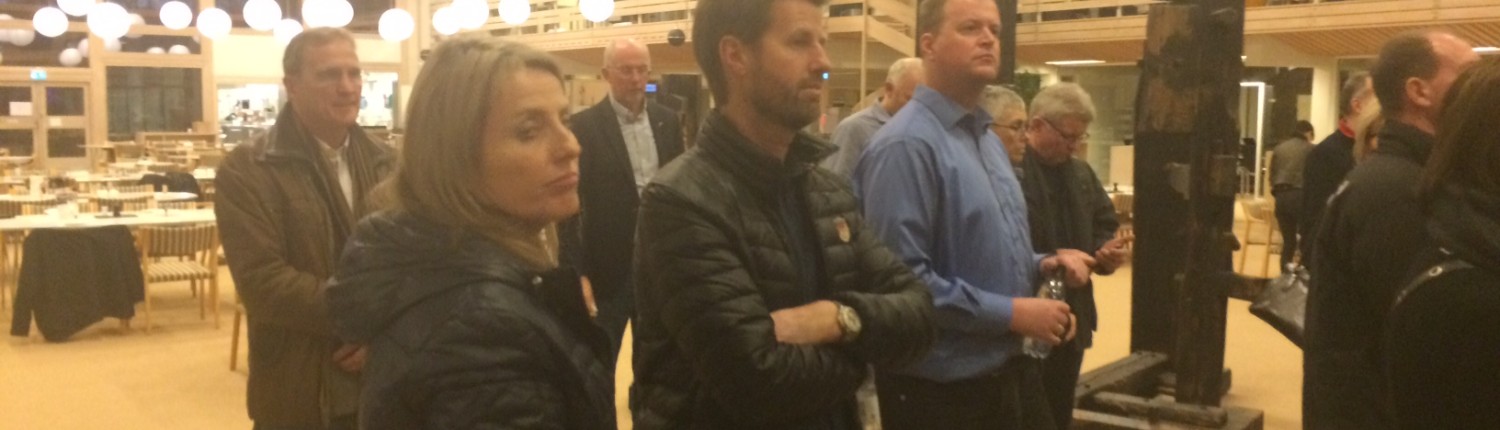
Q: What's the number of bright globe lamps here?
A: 13